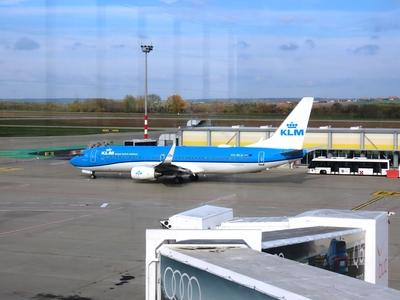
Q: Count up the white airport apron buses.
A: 1